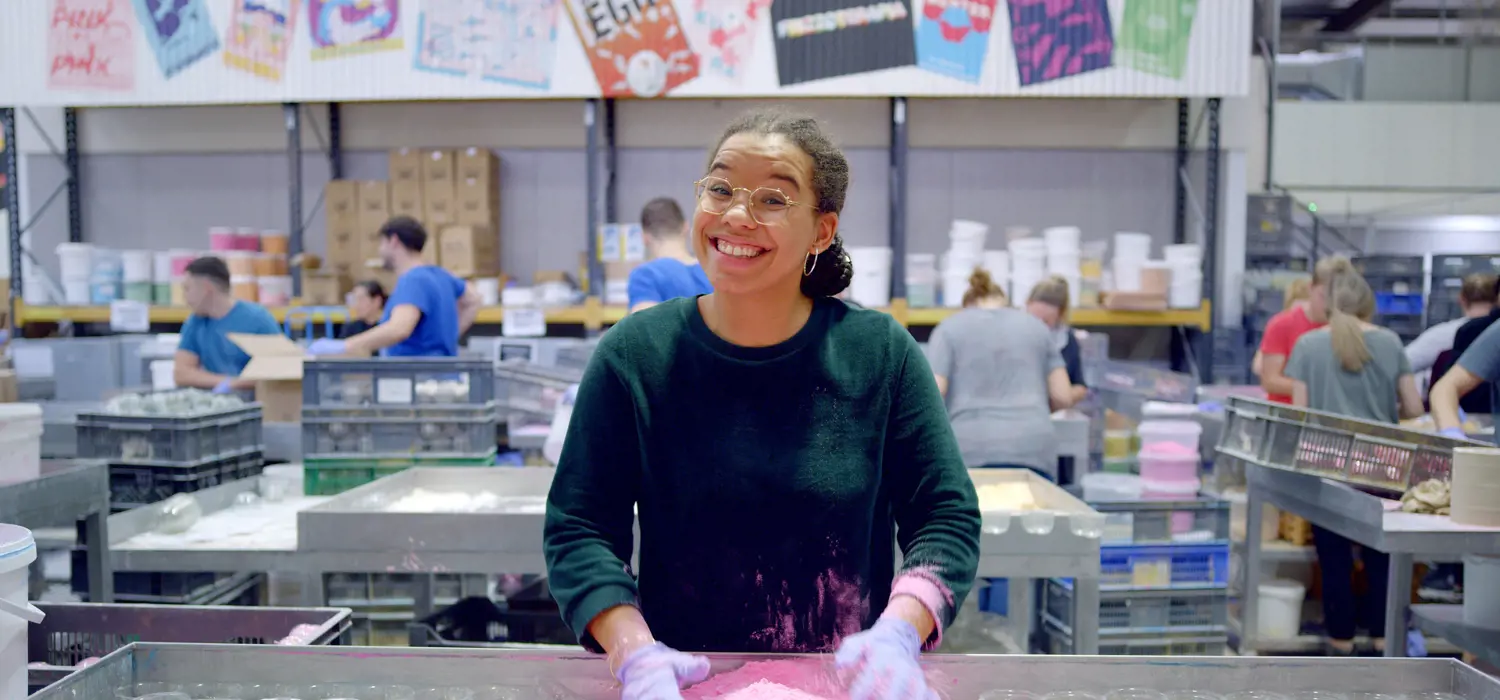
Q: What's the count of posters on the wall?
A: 11